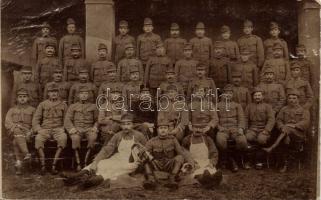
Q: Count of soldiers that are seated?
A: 13